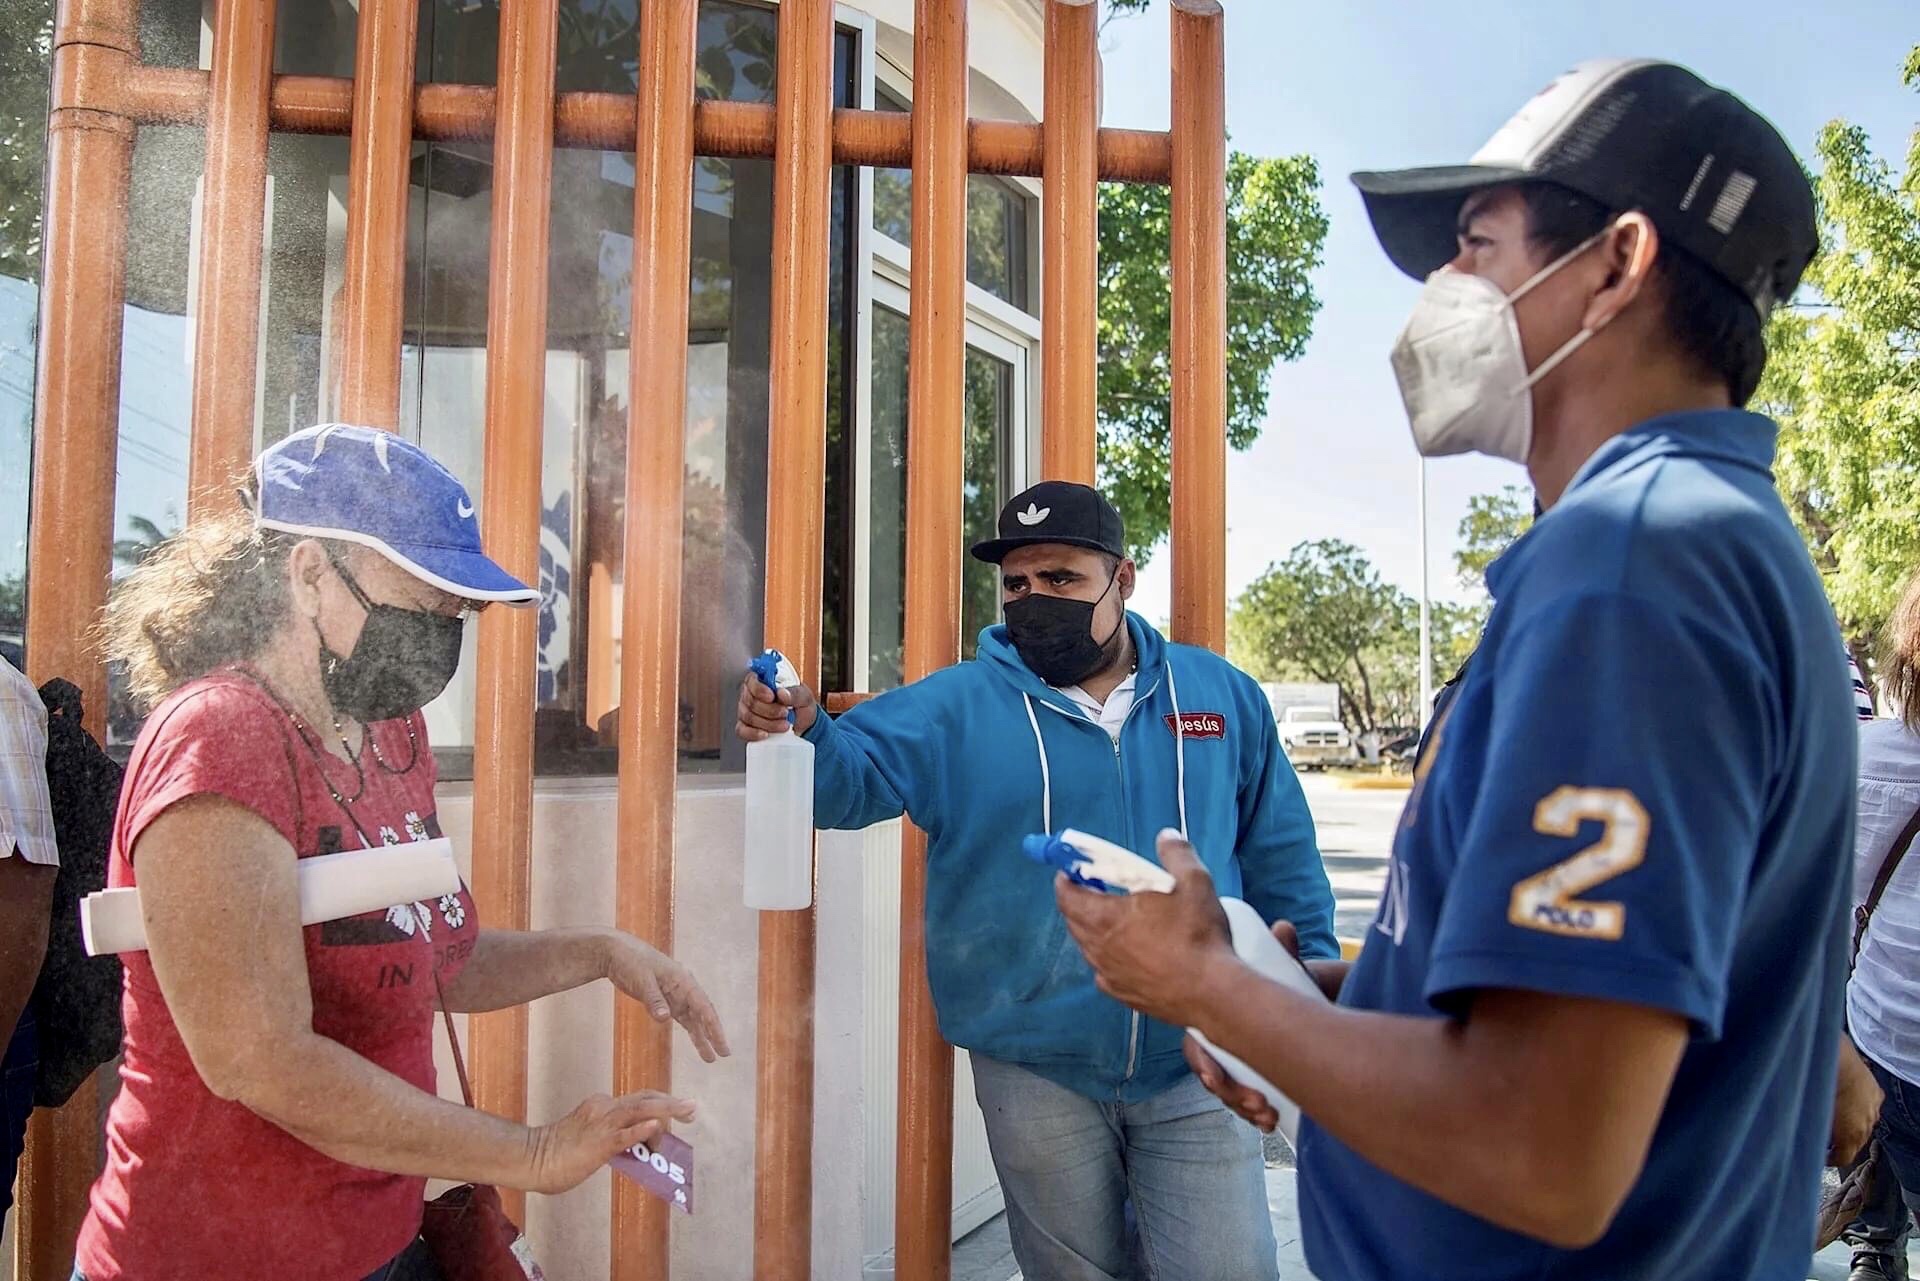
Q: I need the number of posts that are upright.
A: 9